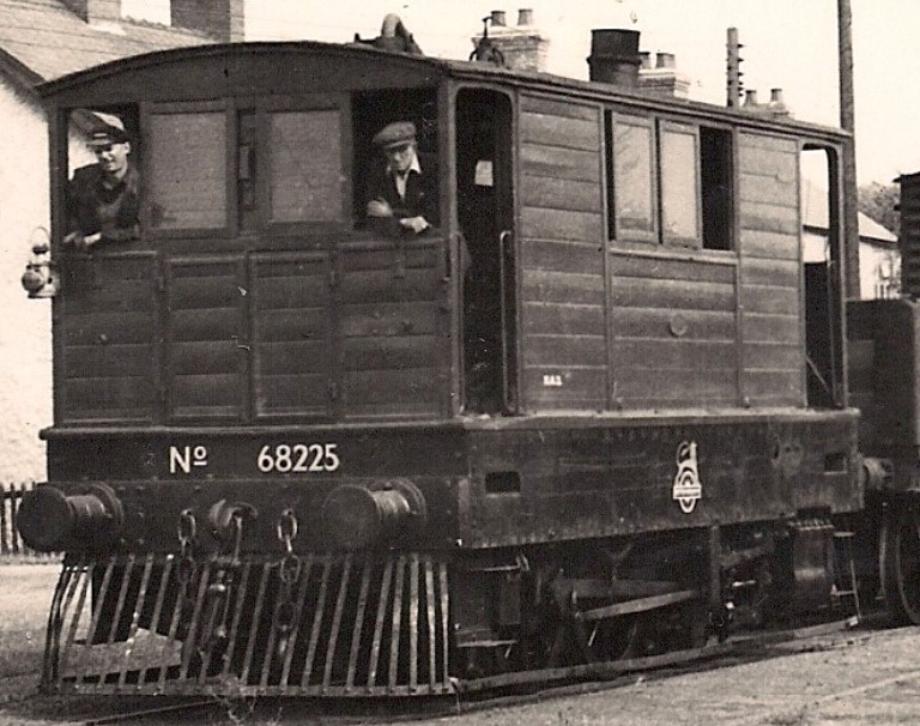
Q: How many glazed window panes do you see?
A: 4